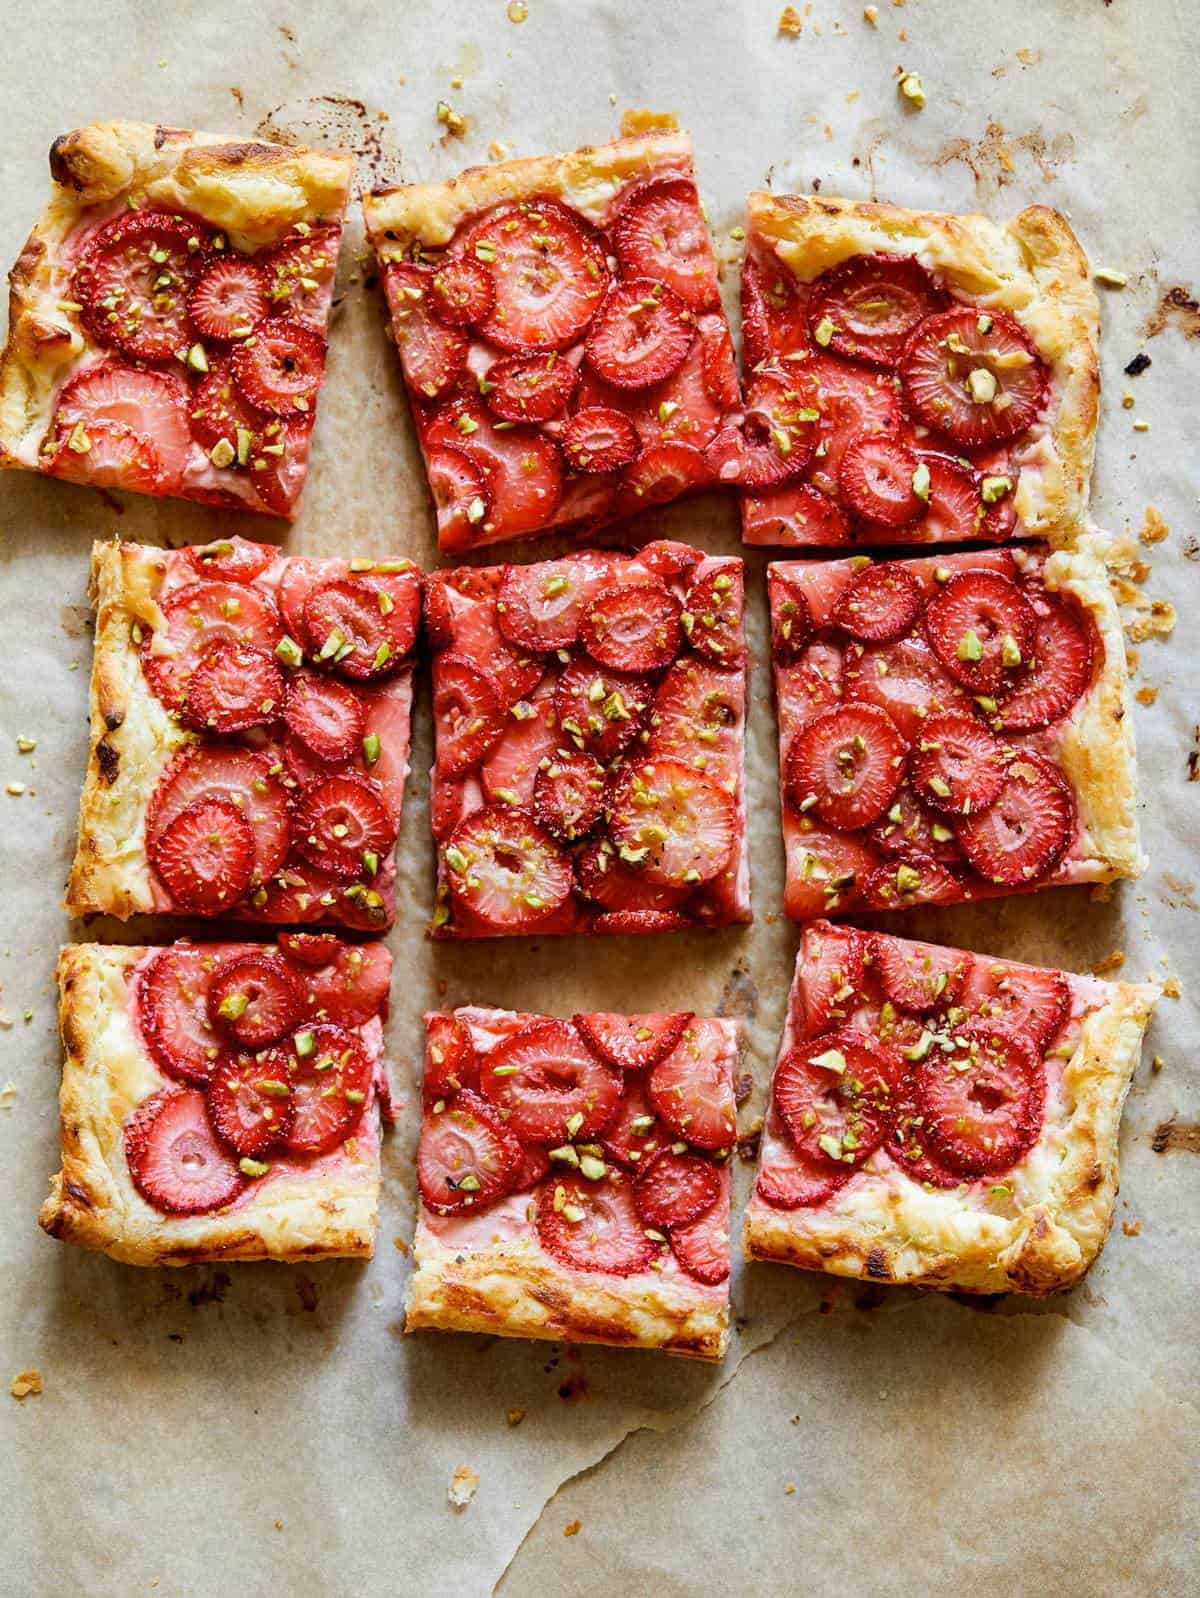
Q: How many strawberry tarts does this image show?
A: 9